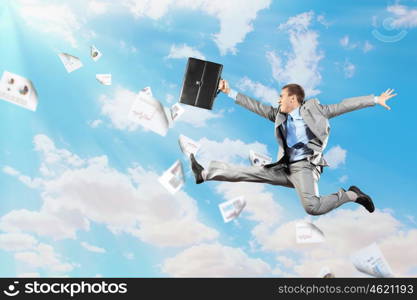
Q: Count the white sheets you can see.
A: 14